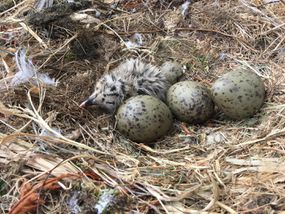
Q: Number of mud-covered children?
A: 0